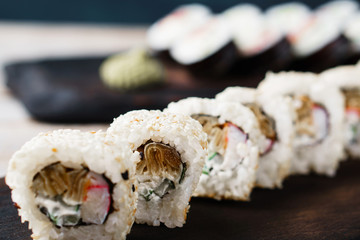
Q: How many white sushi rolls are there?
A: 6